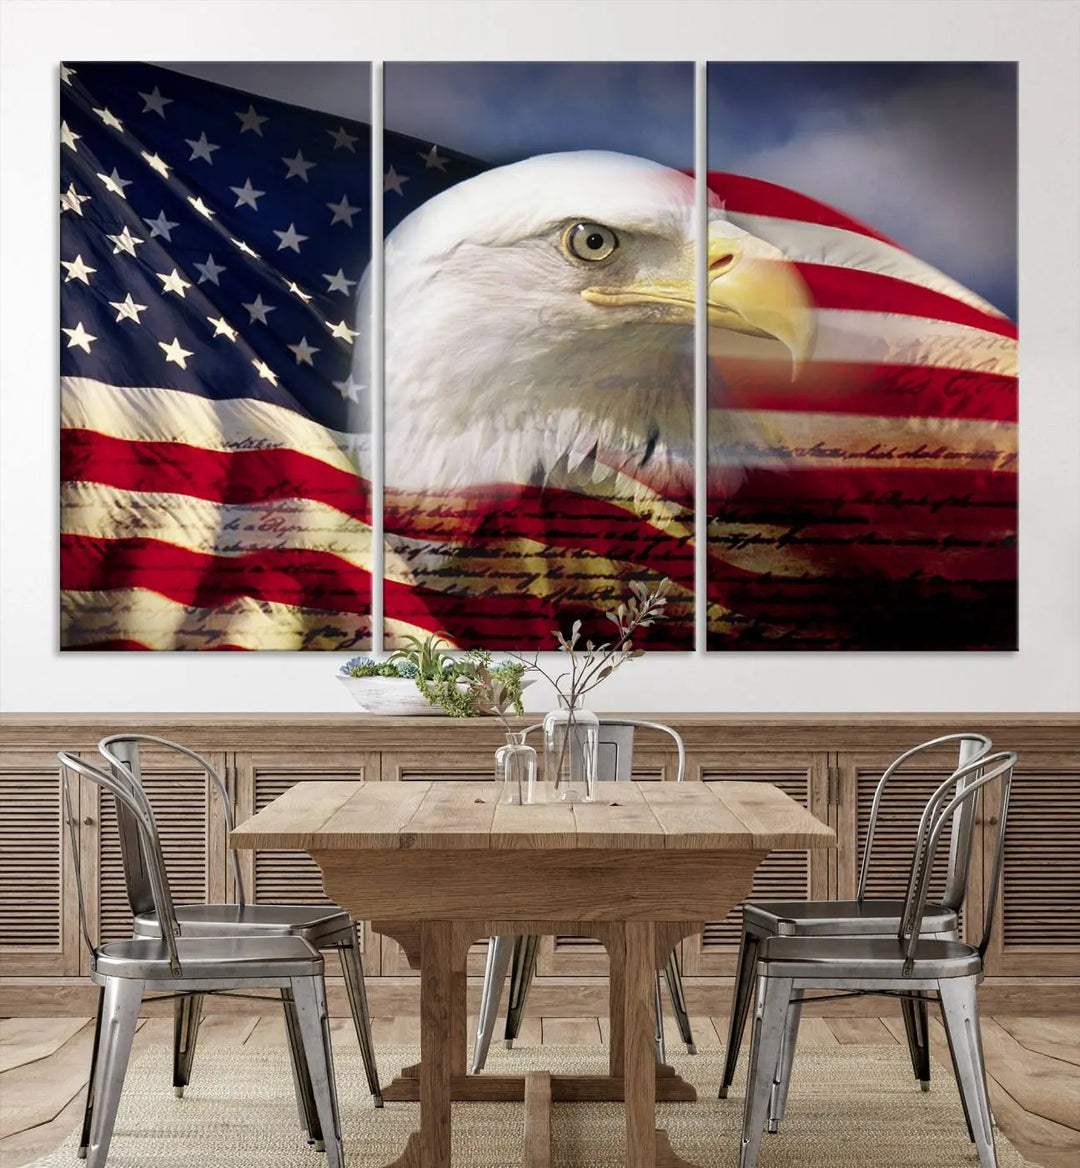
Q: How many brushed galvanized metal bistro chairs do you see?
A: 5